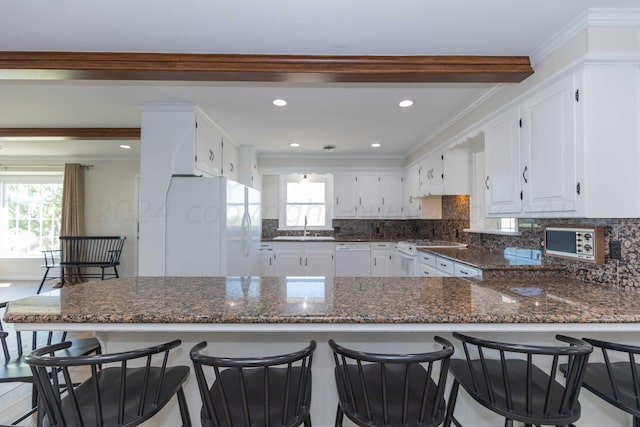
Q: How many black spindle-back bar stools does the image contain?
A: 6